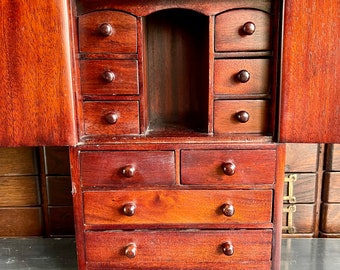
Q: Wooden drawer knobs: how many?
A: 12